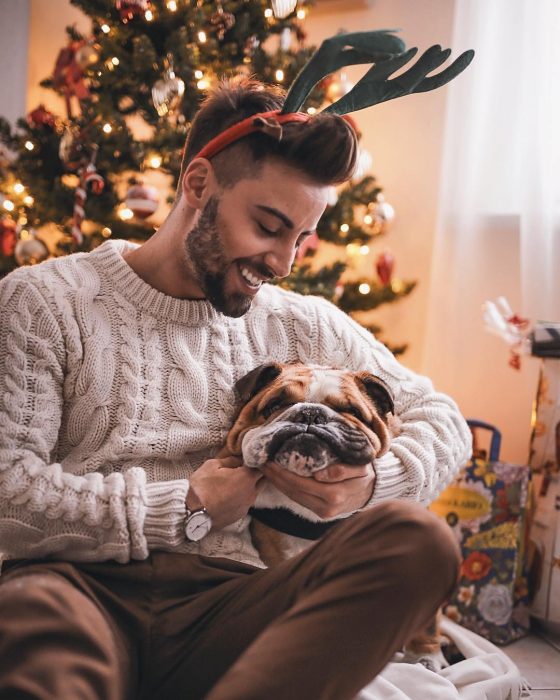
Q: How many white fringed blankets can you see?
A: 1